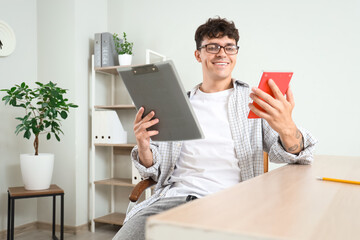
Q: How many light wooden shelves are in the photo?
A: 5